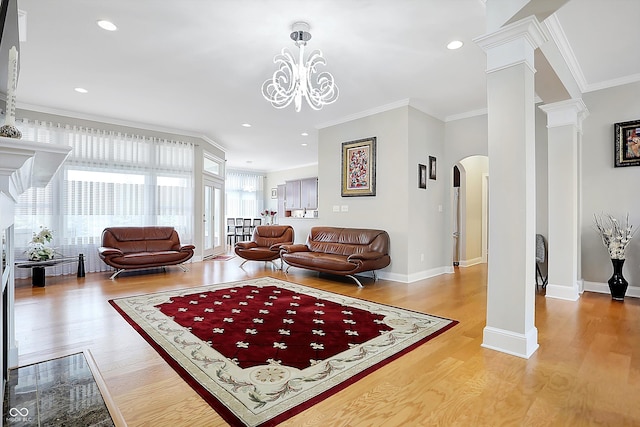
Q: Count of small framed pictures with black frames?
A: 2